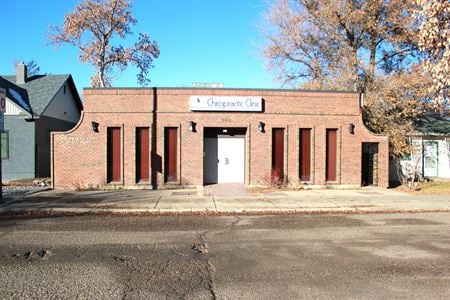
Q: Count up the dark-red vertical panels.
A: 6